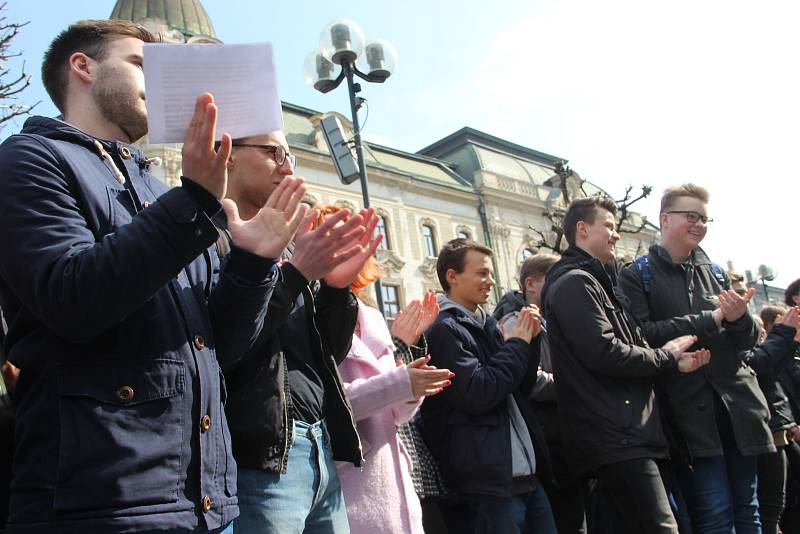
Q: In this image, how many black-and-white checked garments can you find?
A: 1